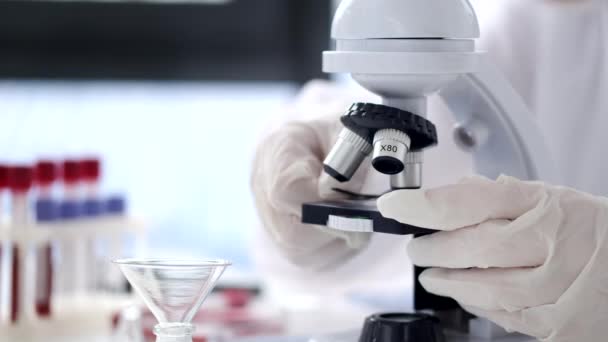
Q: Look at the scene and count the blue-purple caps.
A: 4